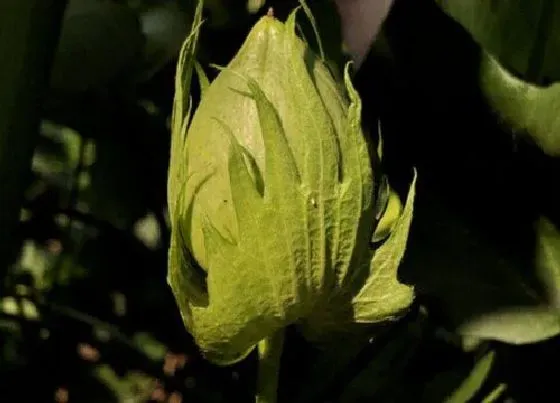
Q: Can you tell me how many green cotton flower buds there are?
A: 1